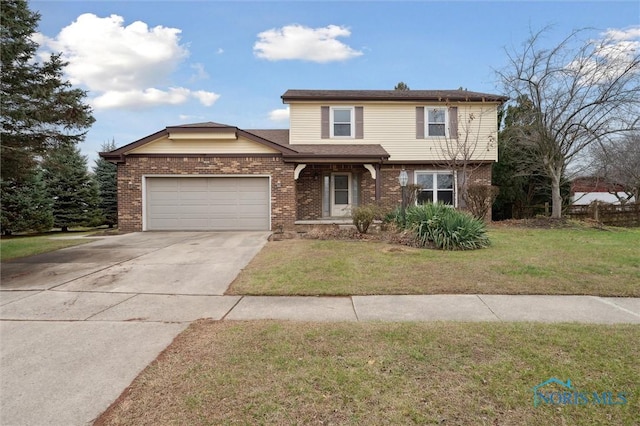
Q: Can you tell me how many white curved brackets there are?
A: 2